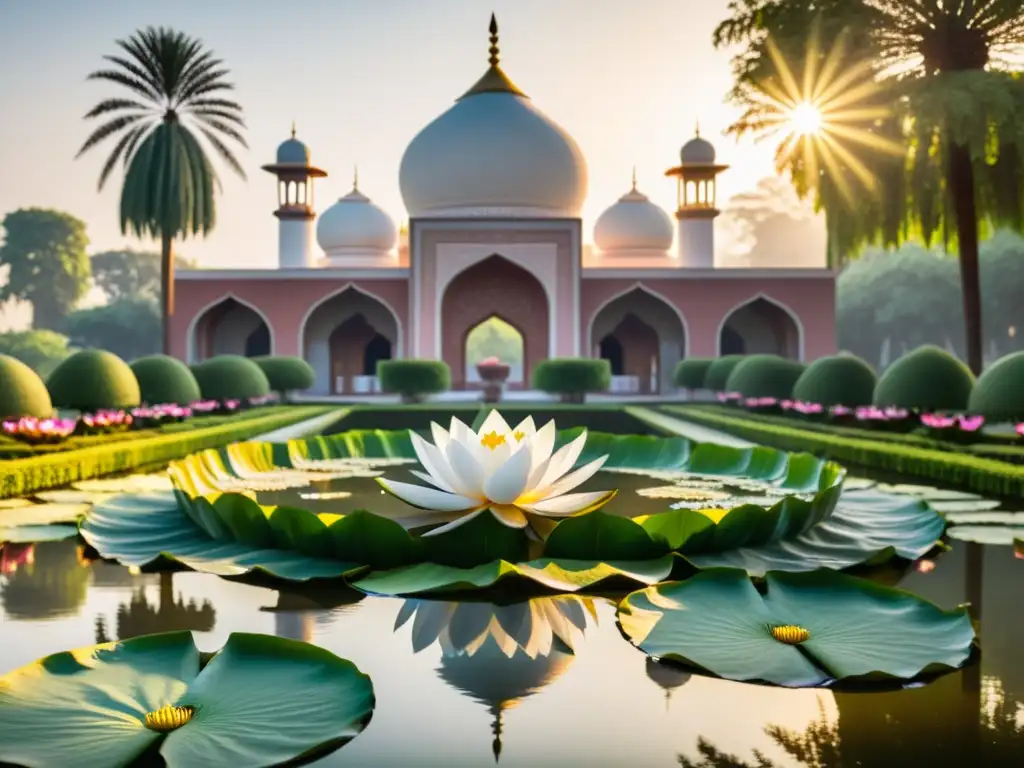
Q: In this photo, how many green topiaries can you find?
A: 13